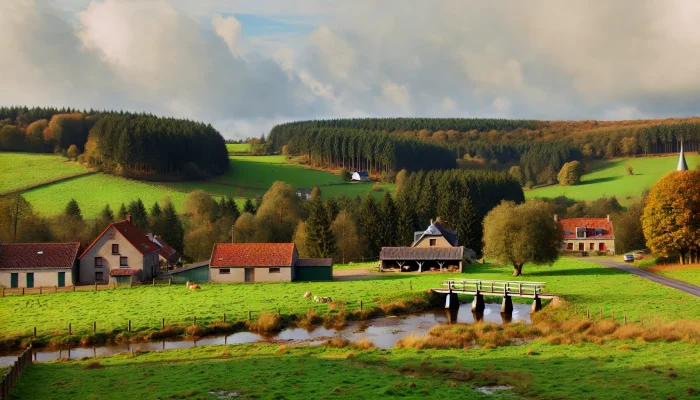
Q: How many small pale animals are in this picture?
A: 3